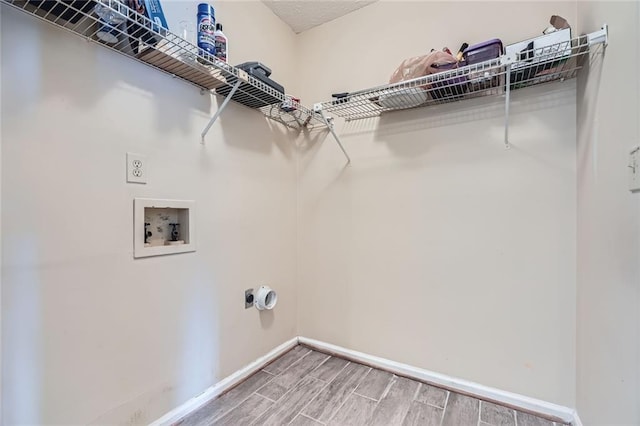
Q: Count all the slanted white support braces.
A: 3